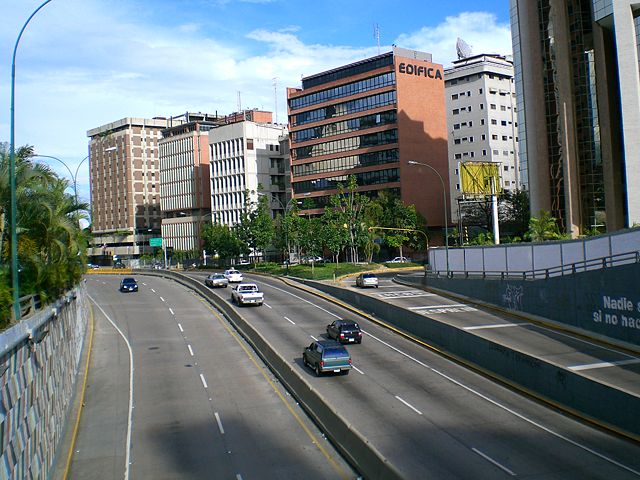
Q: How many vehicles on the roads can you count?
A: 7